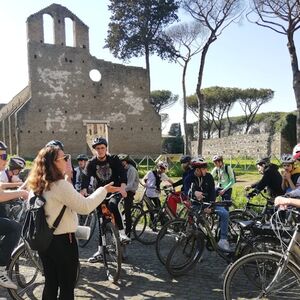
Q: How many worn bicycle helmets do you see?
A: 13